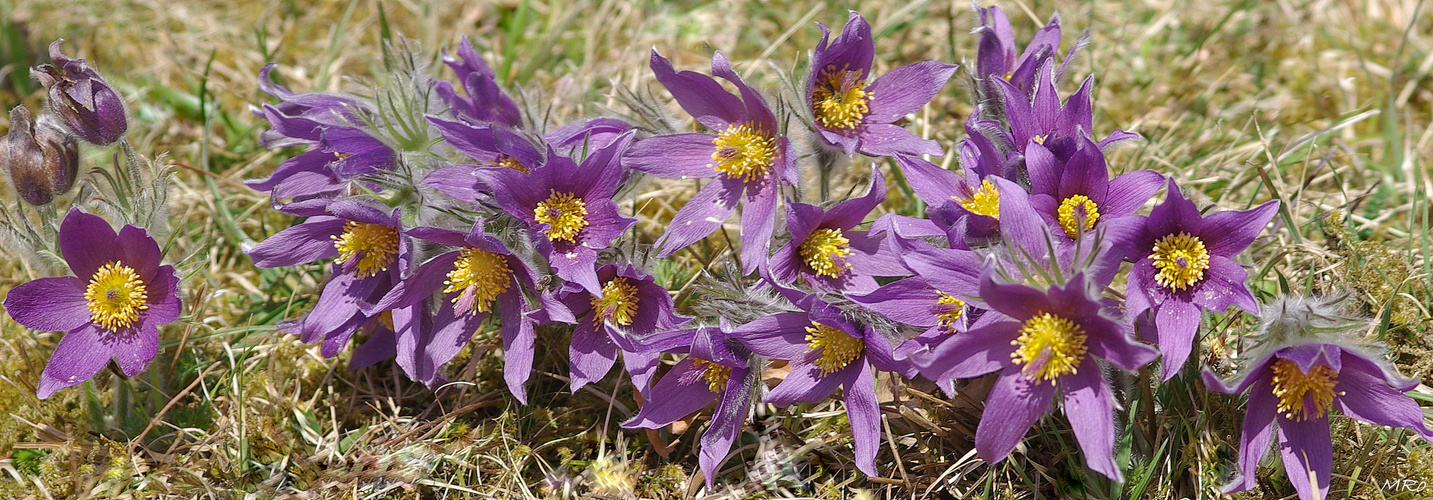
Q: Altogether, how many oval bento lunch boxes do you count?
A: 0